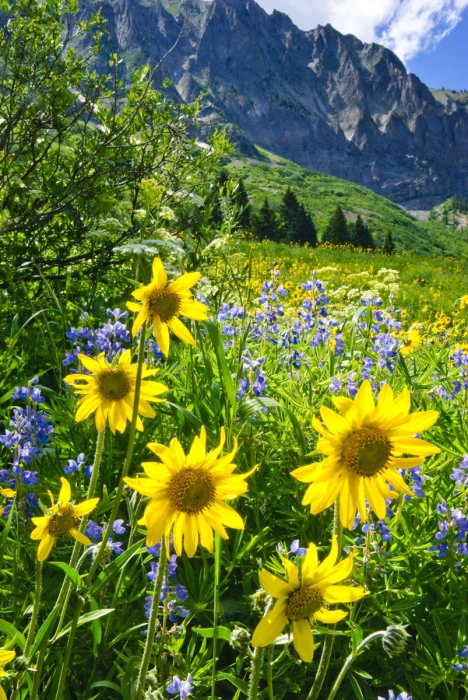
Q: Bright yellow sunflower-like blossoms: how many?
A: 6